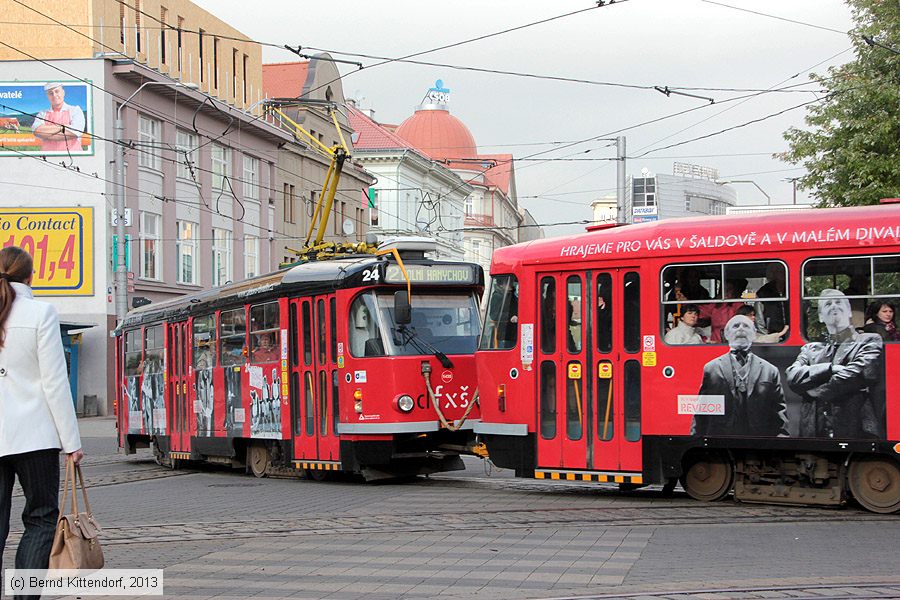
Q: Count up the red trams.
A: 2